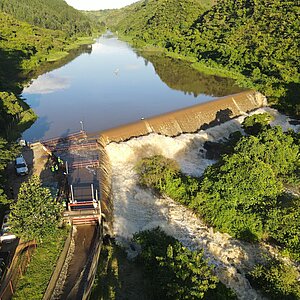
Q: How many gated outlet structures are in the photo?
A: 1